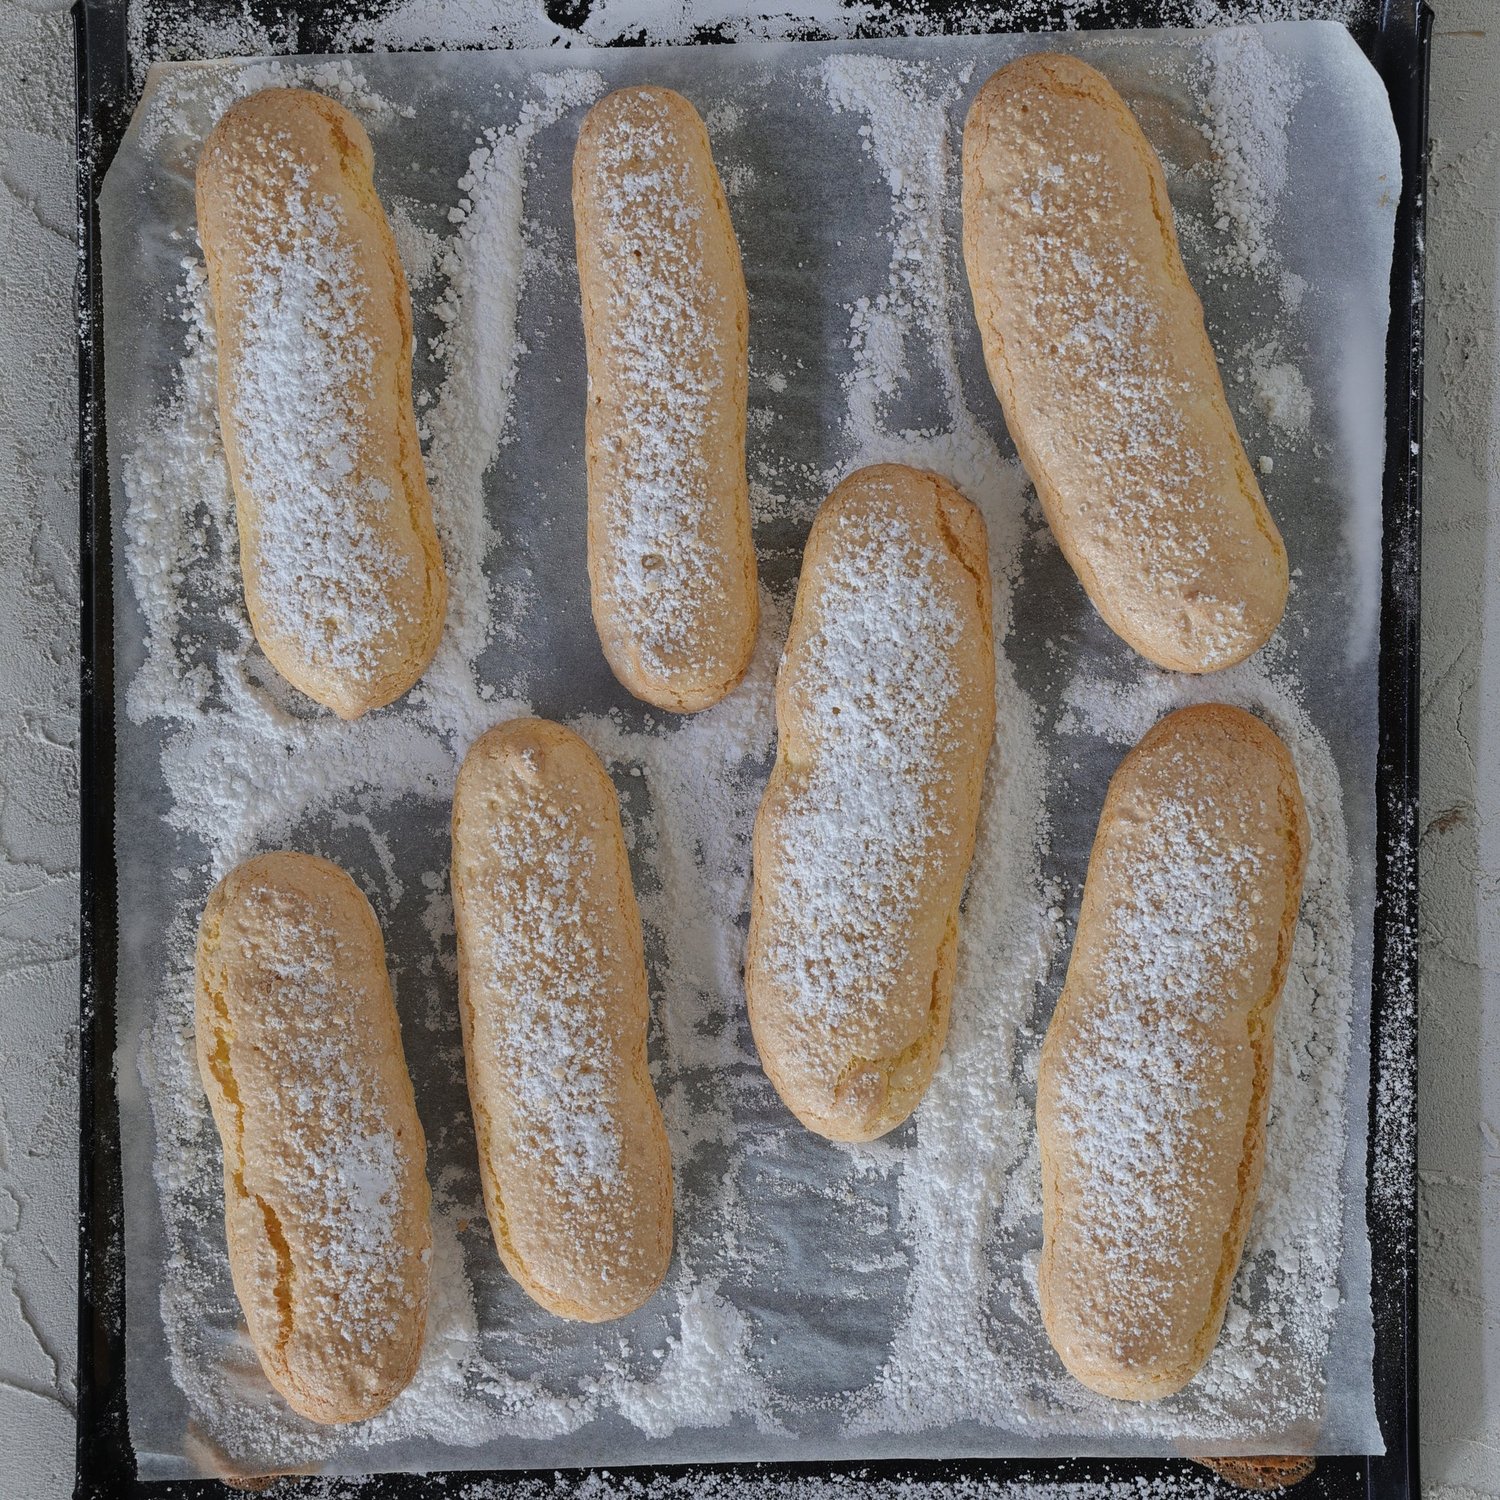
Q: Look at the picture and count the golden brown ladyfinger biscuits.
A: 7